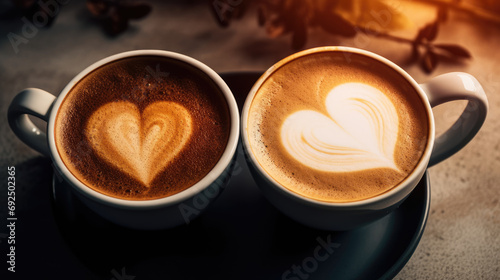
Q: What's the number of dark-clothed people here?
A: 0